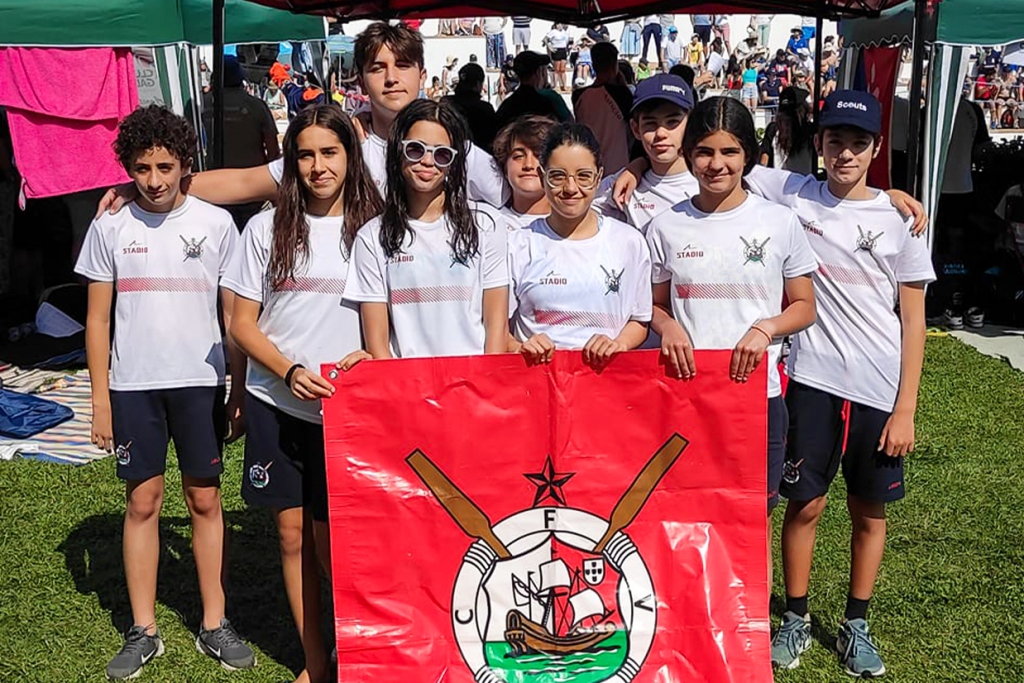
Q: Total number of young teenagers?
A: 9